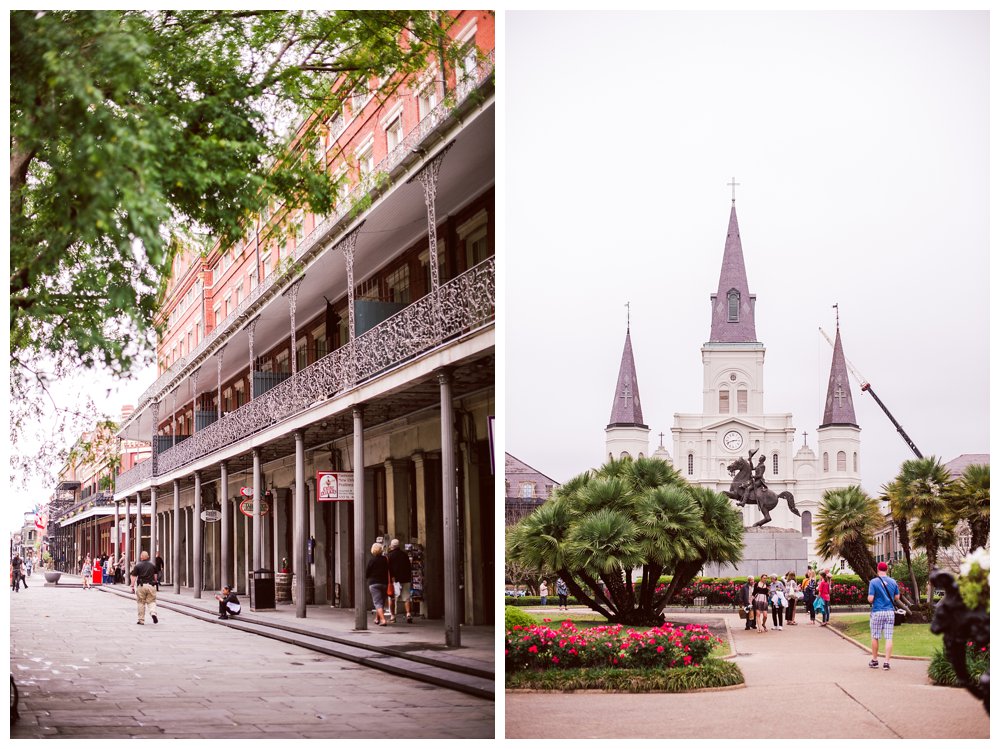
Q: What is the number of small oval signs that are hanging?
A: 2